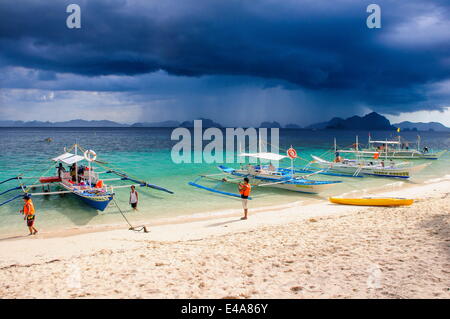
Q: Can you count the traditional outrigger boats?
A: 4